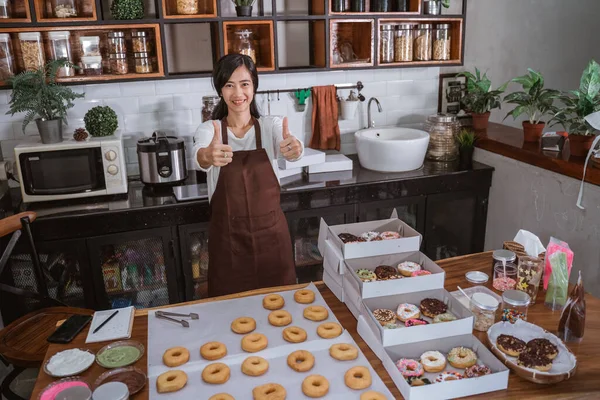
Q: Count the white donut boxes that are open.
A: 4